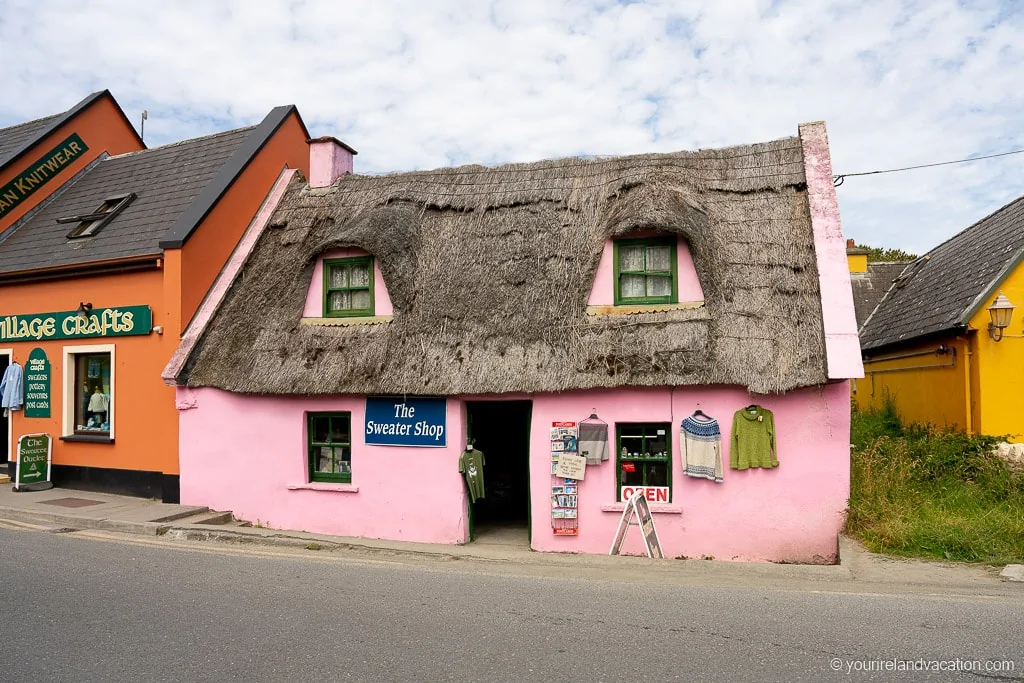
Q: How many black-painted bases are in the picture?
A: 1